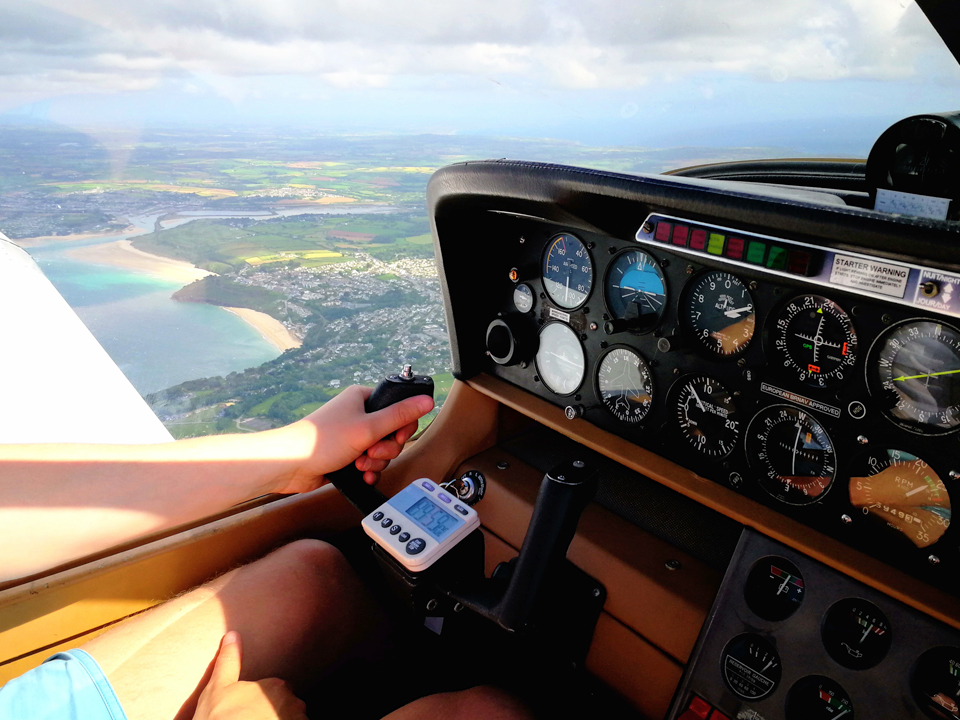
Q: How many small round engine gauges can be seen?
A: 5